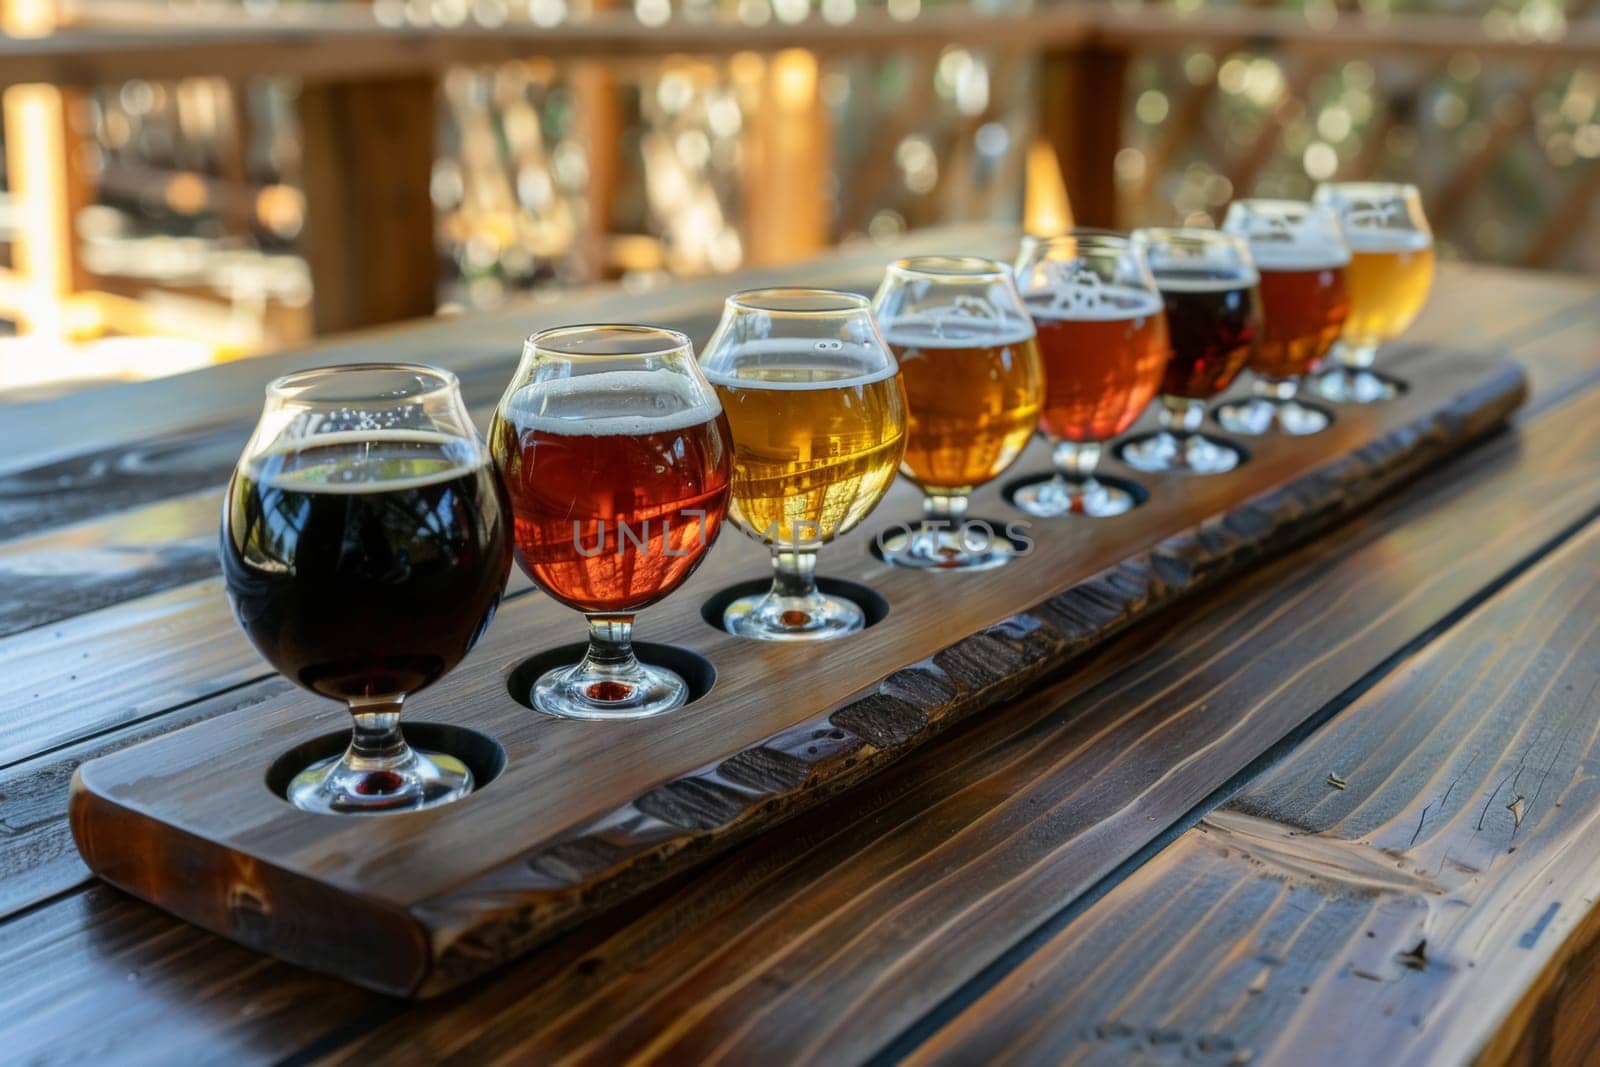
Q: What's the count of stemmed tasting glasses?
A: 8